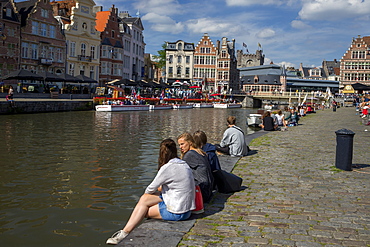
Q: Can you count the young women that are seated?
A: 3